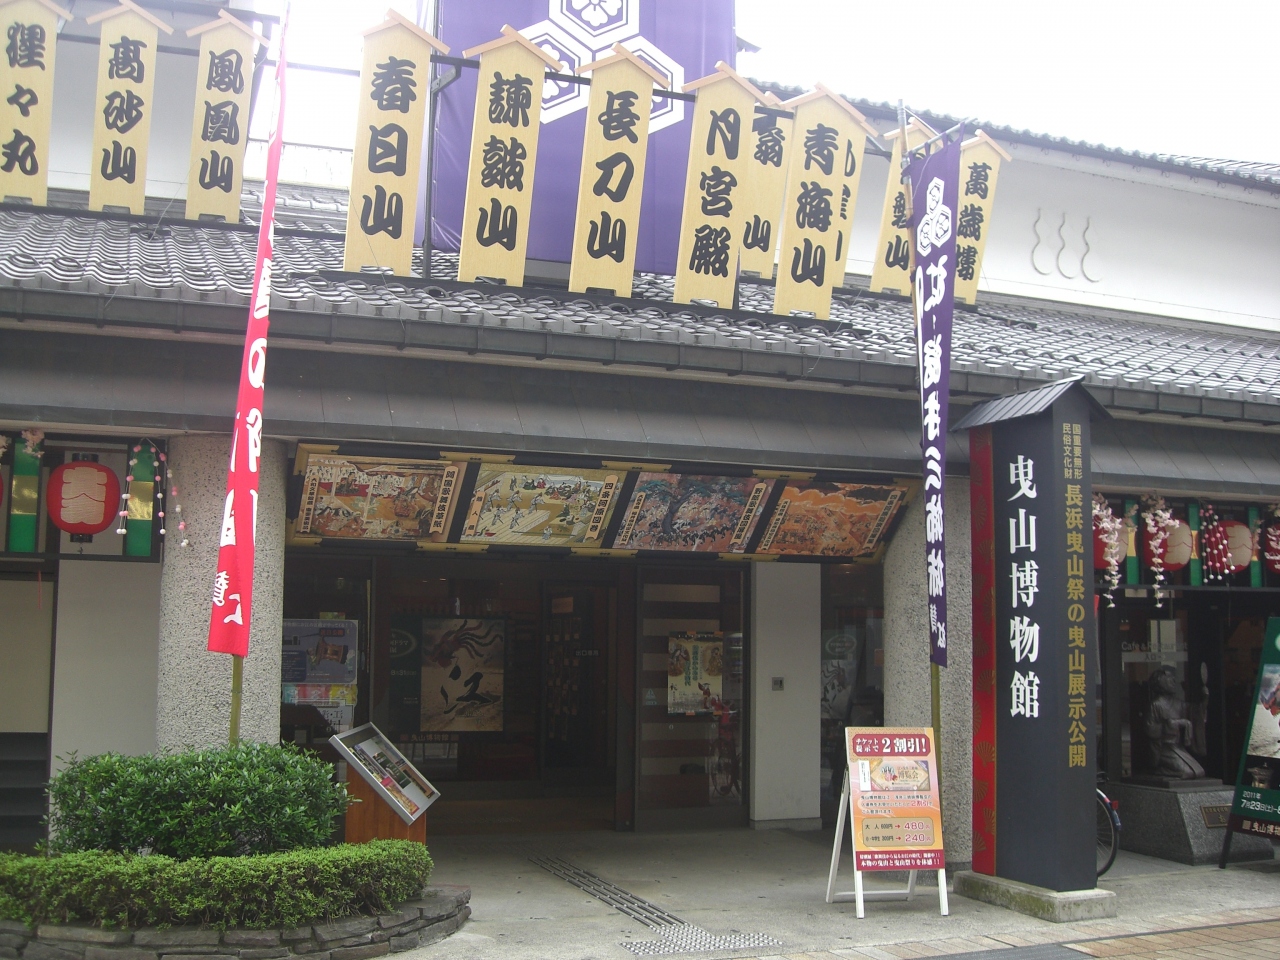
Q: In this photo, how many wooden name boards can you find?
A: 12